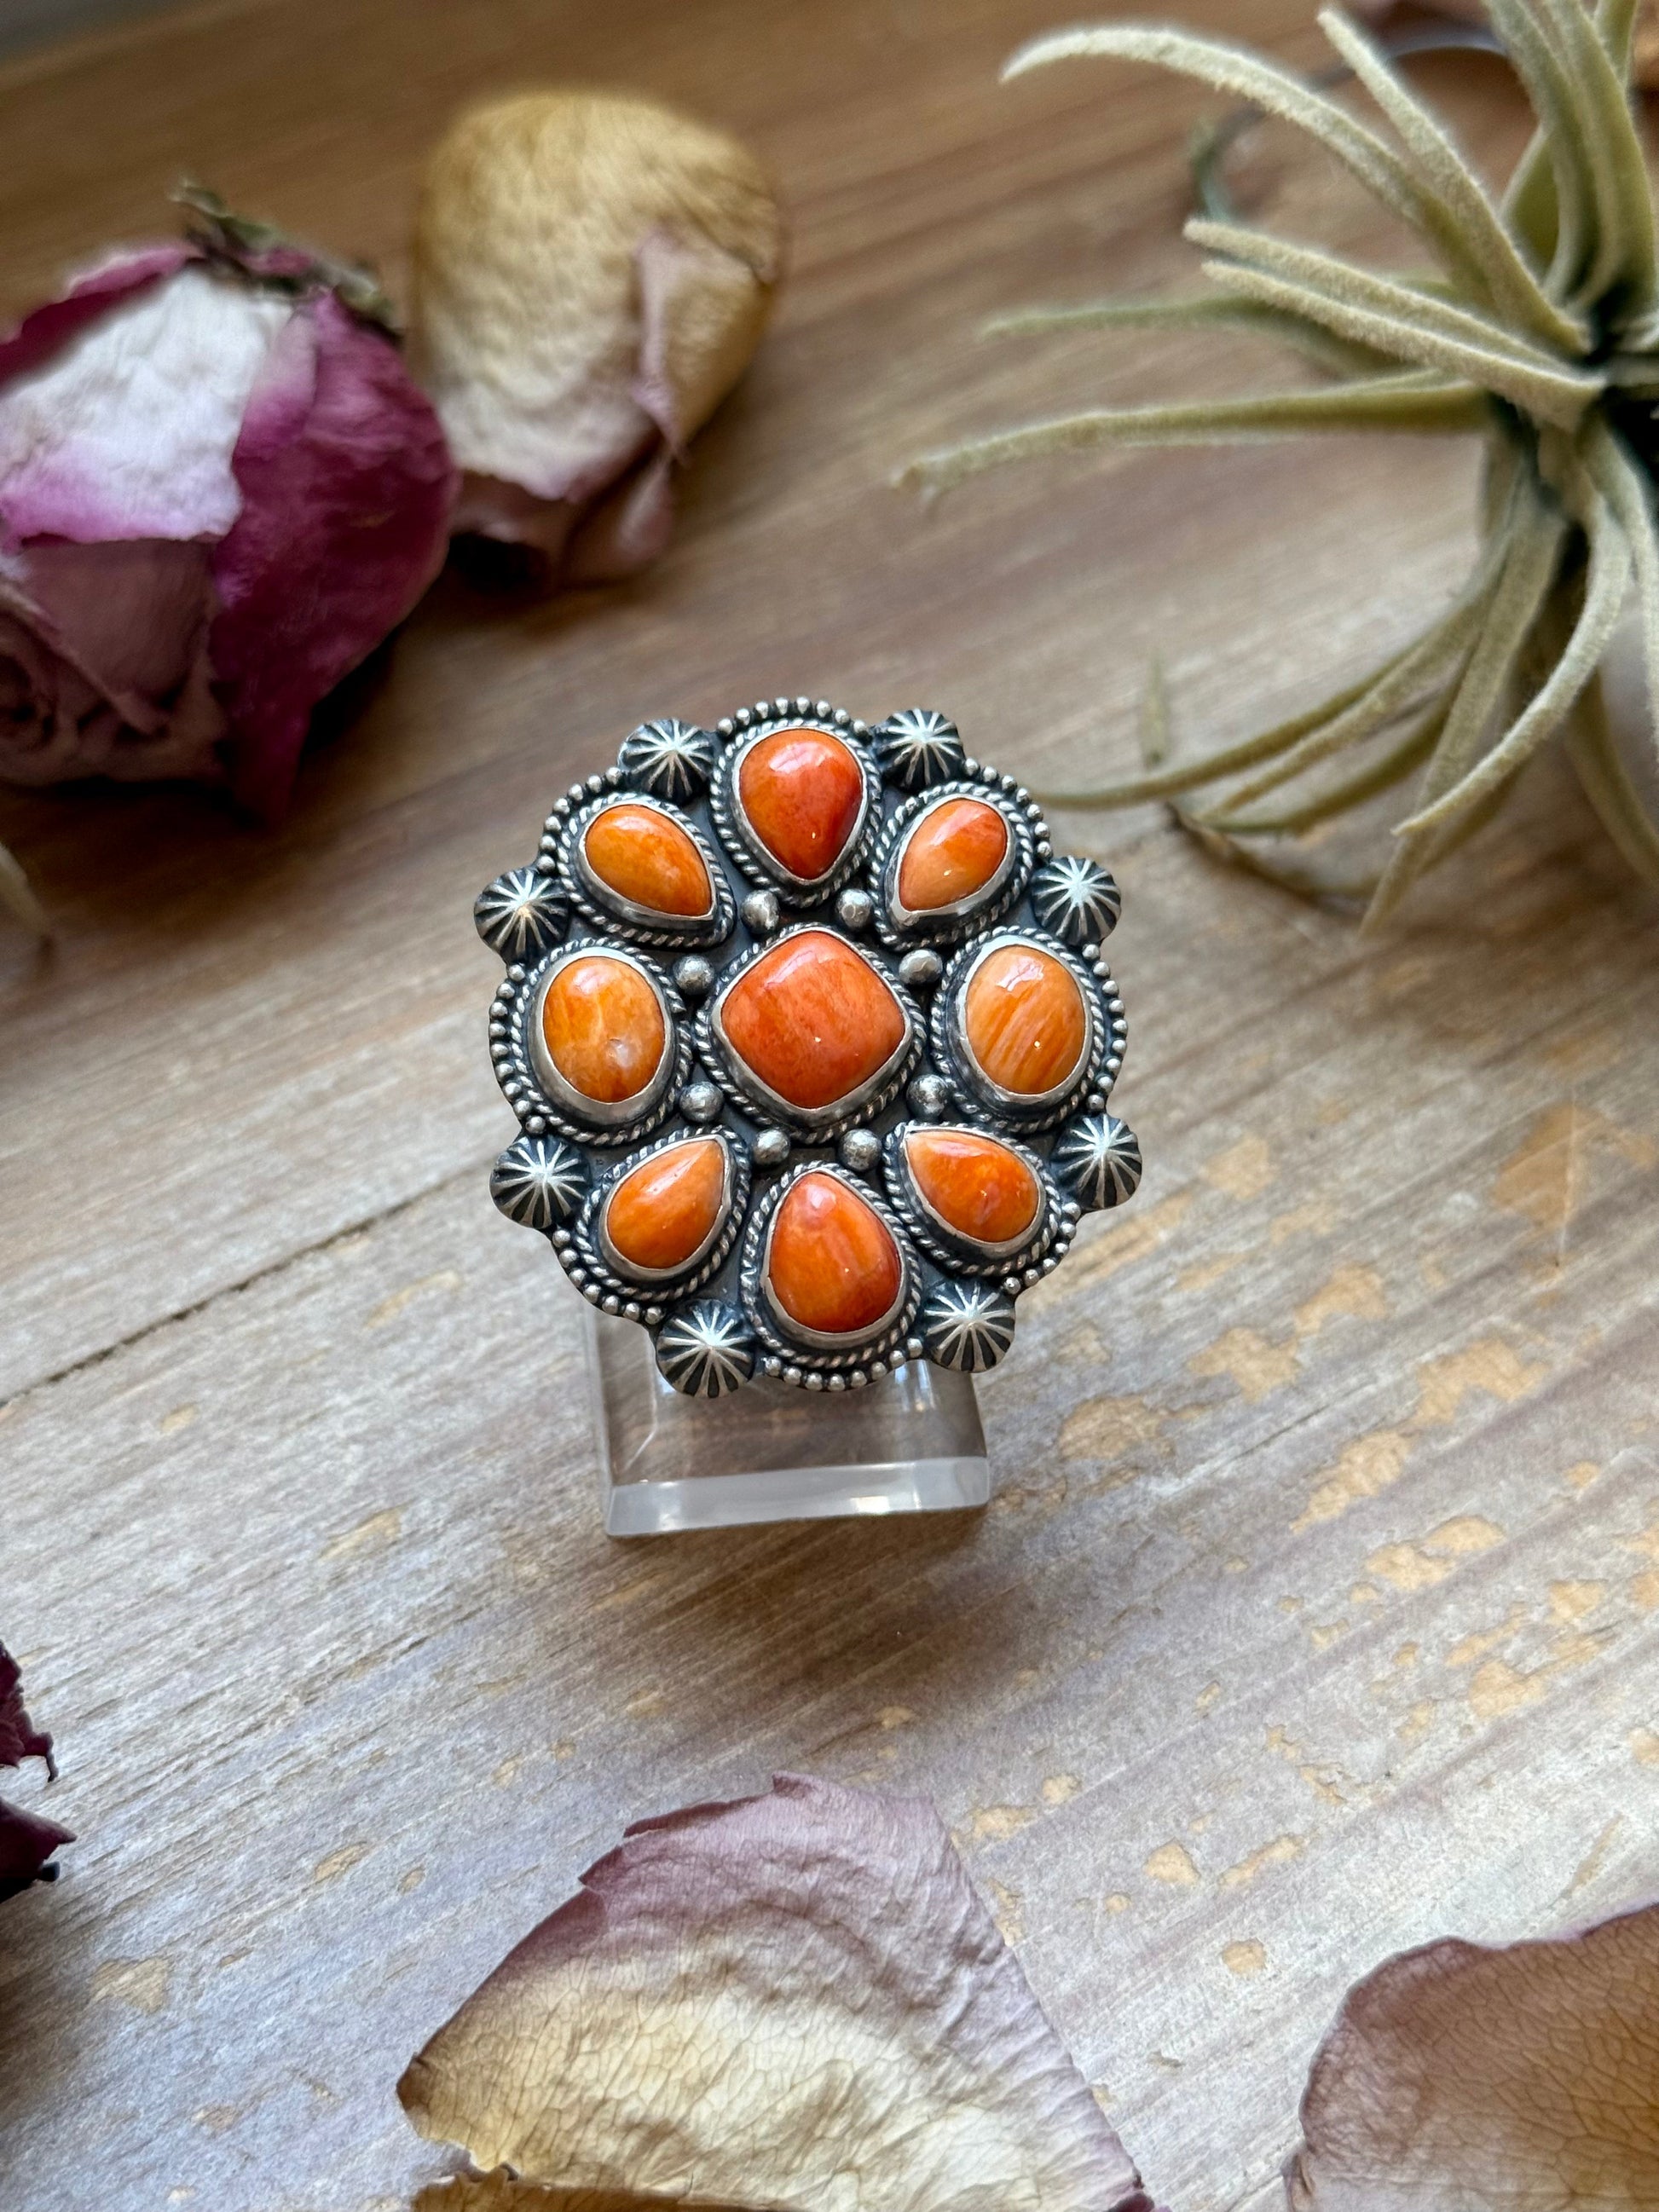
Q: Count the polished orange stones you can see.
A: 9